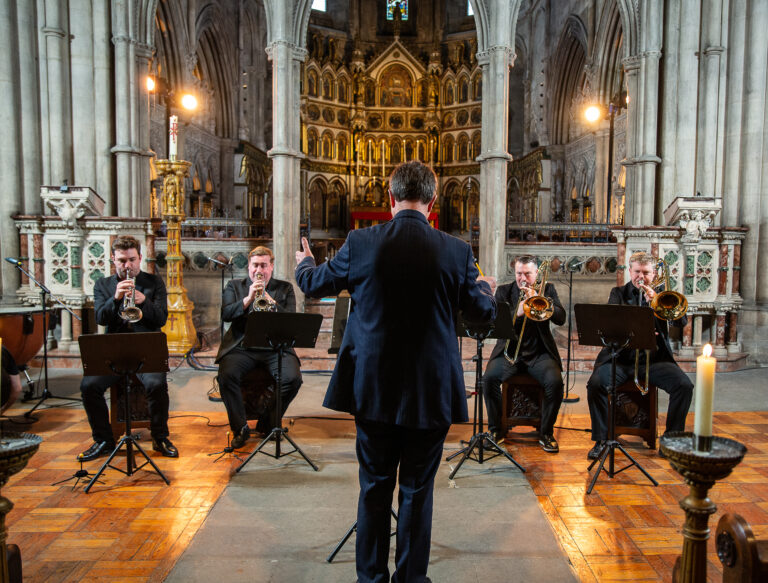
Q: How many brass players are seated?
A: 4